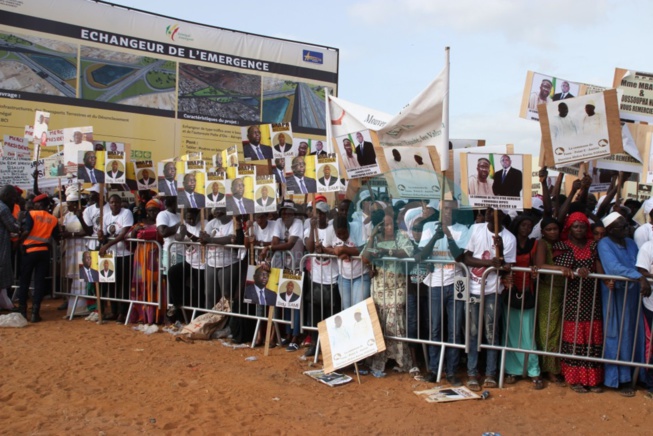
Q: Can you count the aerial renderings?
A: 4